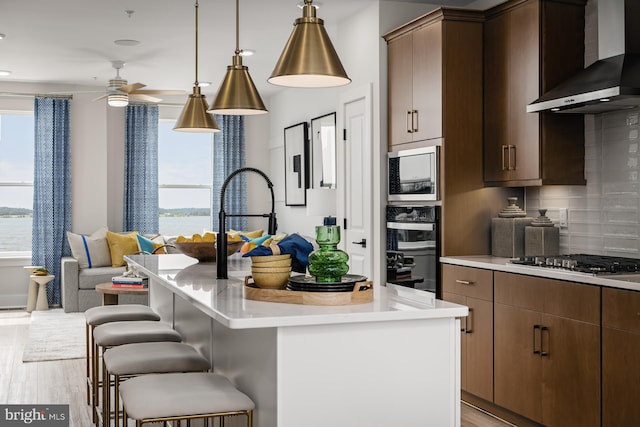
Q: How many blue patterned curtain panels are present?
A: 3